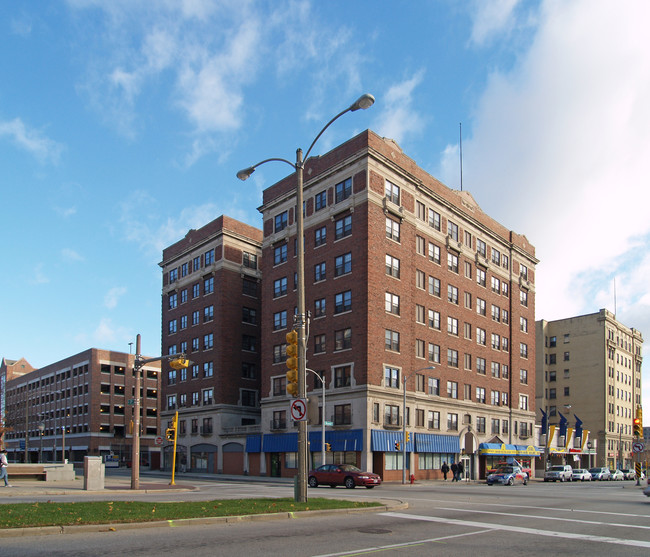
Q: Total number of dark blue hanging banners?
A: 3